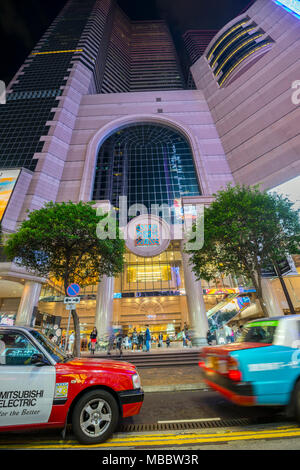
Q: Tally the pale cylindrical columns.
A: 4